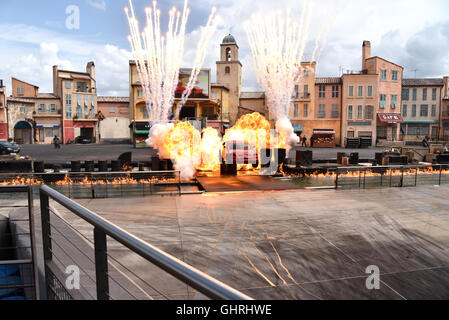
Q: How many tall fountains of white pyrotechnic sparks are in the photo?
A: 2